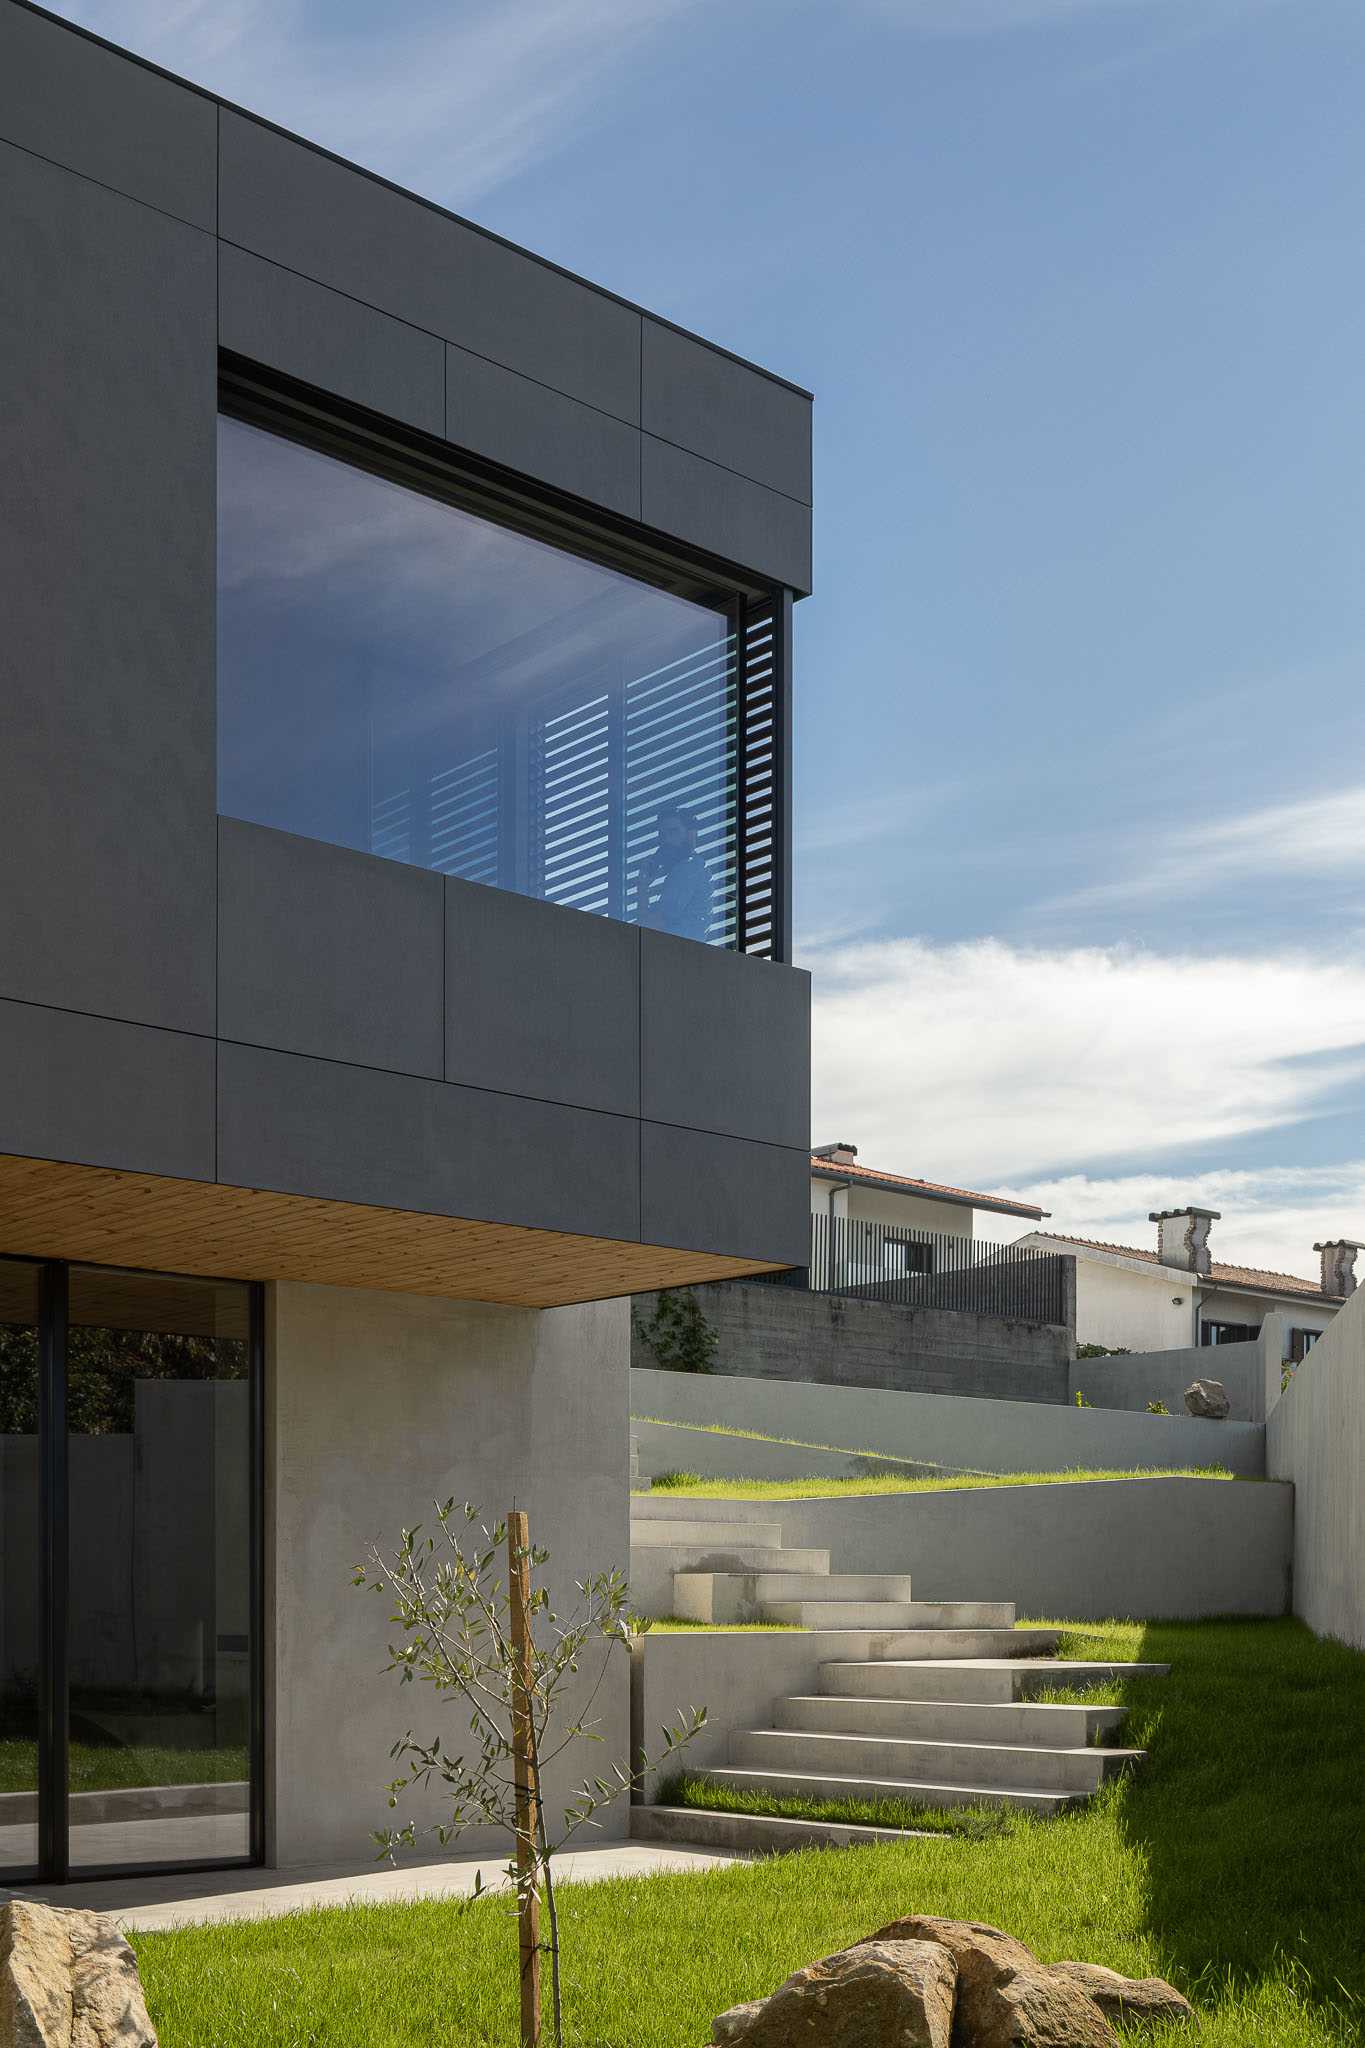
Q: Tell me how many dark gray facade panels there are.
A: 13